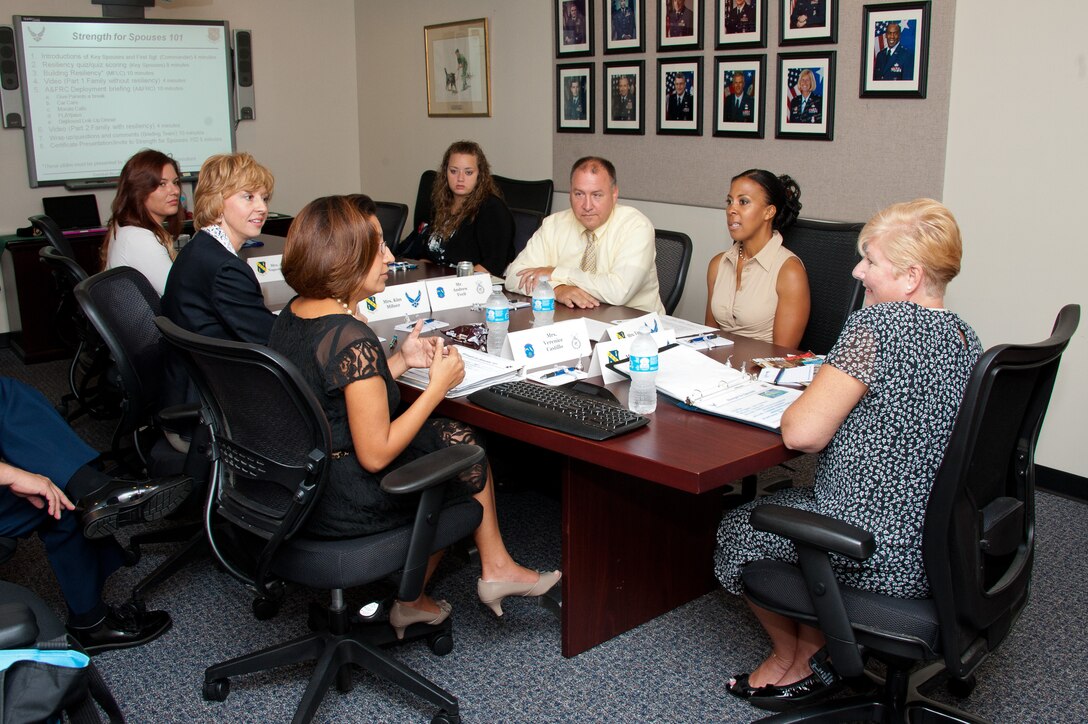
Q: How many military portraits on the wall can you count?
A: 11